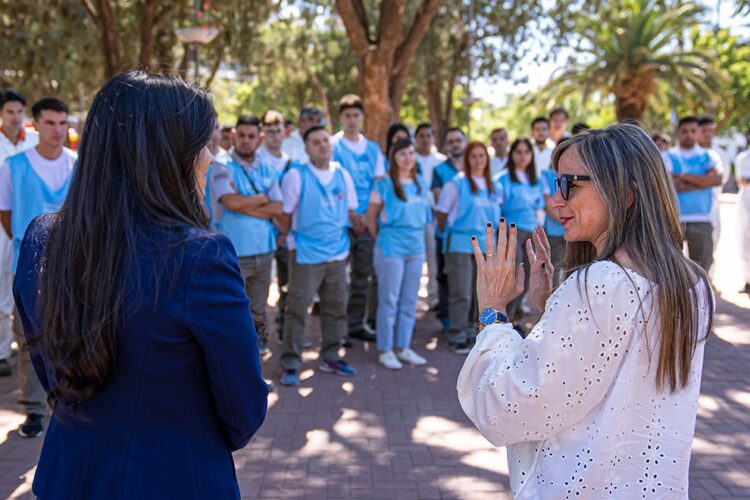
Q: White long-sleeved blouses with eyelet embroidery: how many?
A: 1